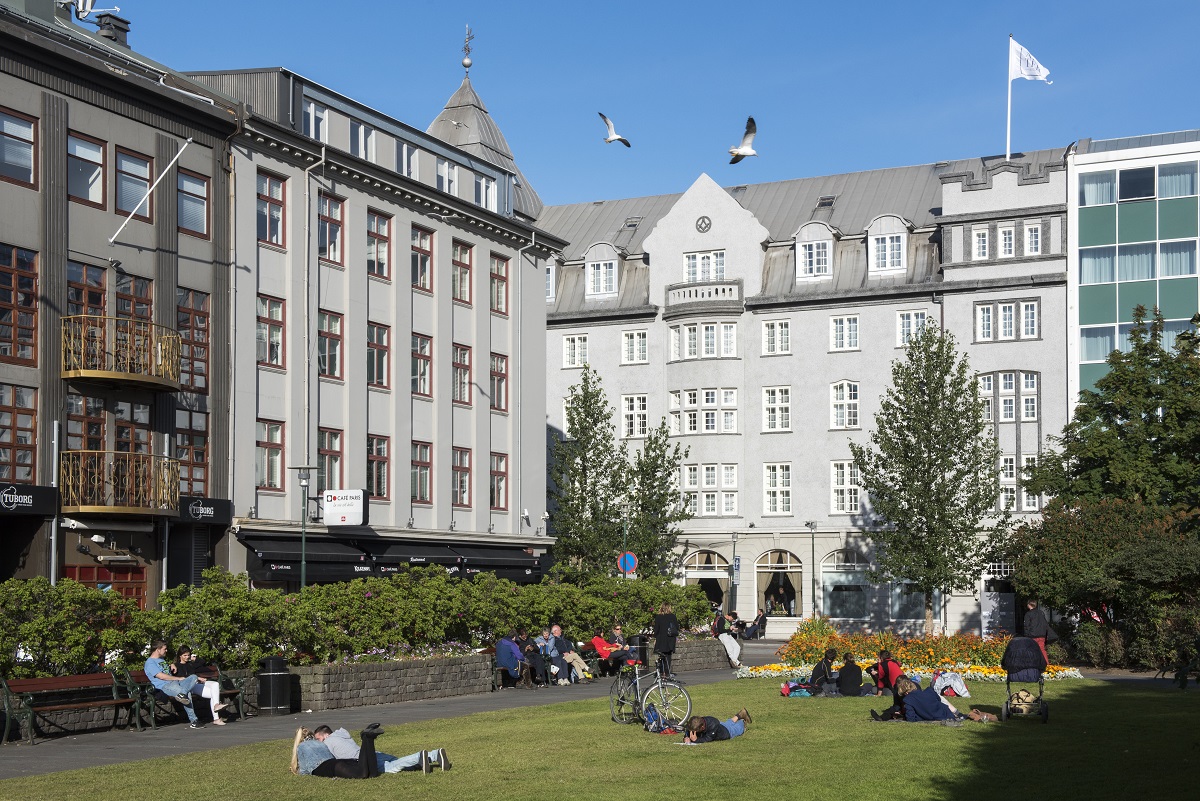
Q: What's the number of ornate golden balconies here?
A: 2